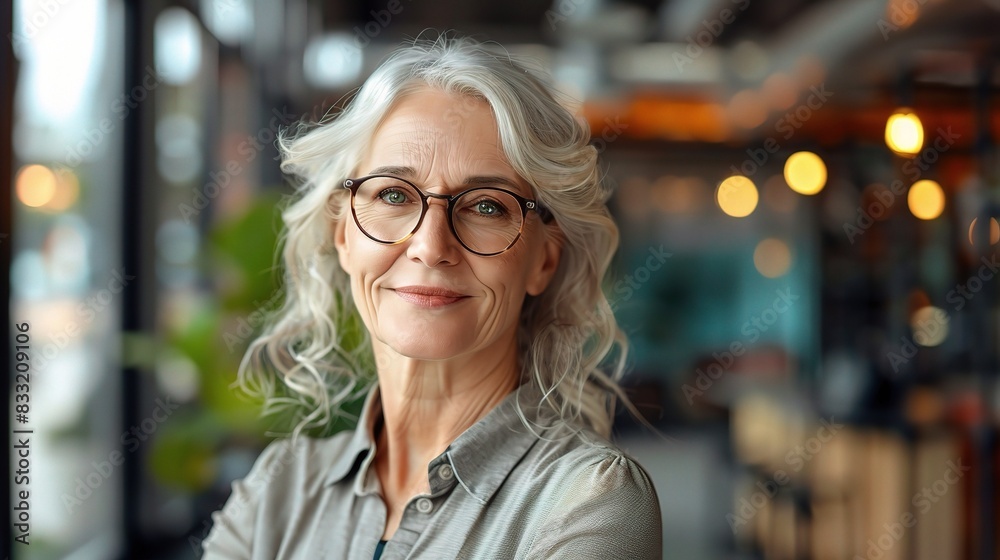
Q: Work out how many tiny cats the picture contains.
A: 0